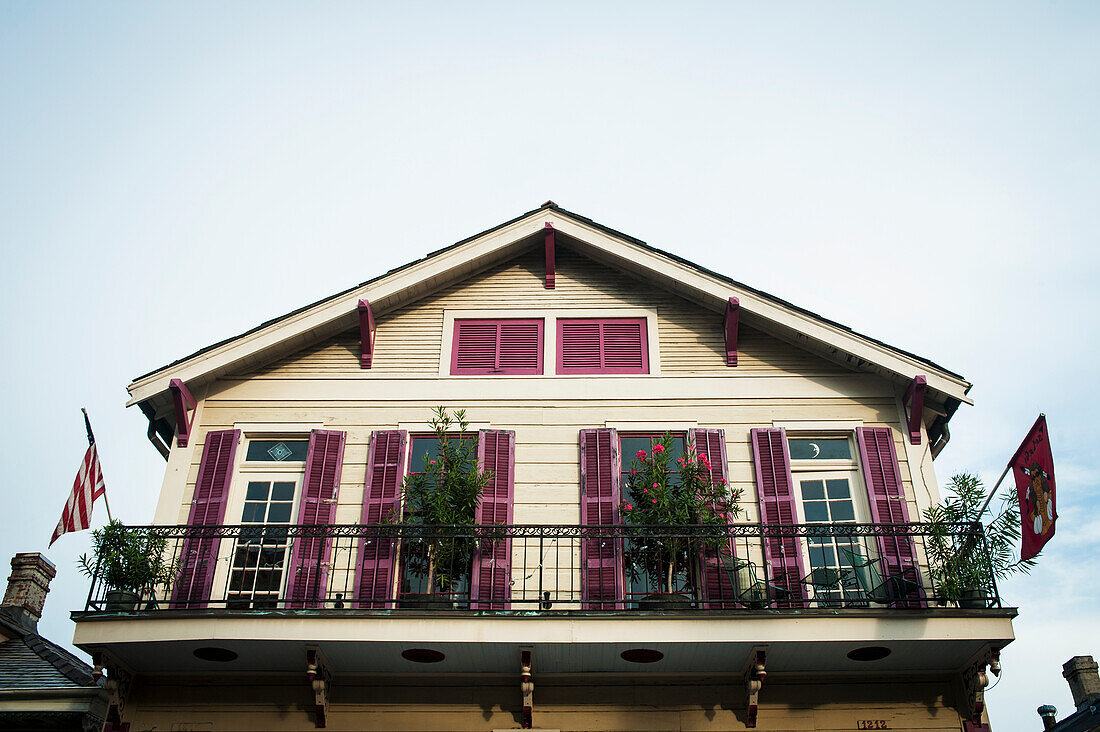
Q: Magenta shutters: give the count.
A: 10